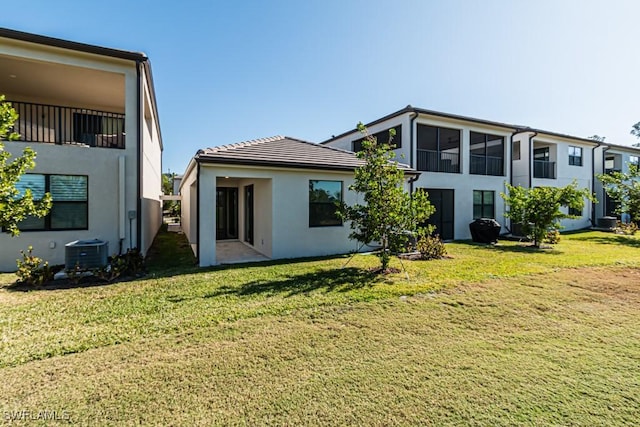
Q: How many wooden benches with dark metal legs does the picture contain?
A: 0